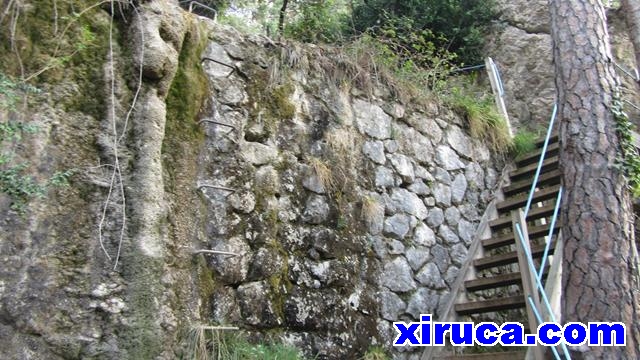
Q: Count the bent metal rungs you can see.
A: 6